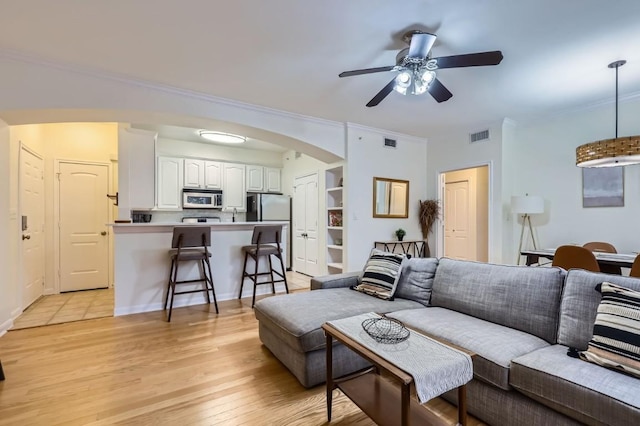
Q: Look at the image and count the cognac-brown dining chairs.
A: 3